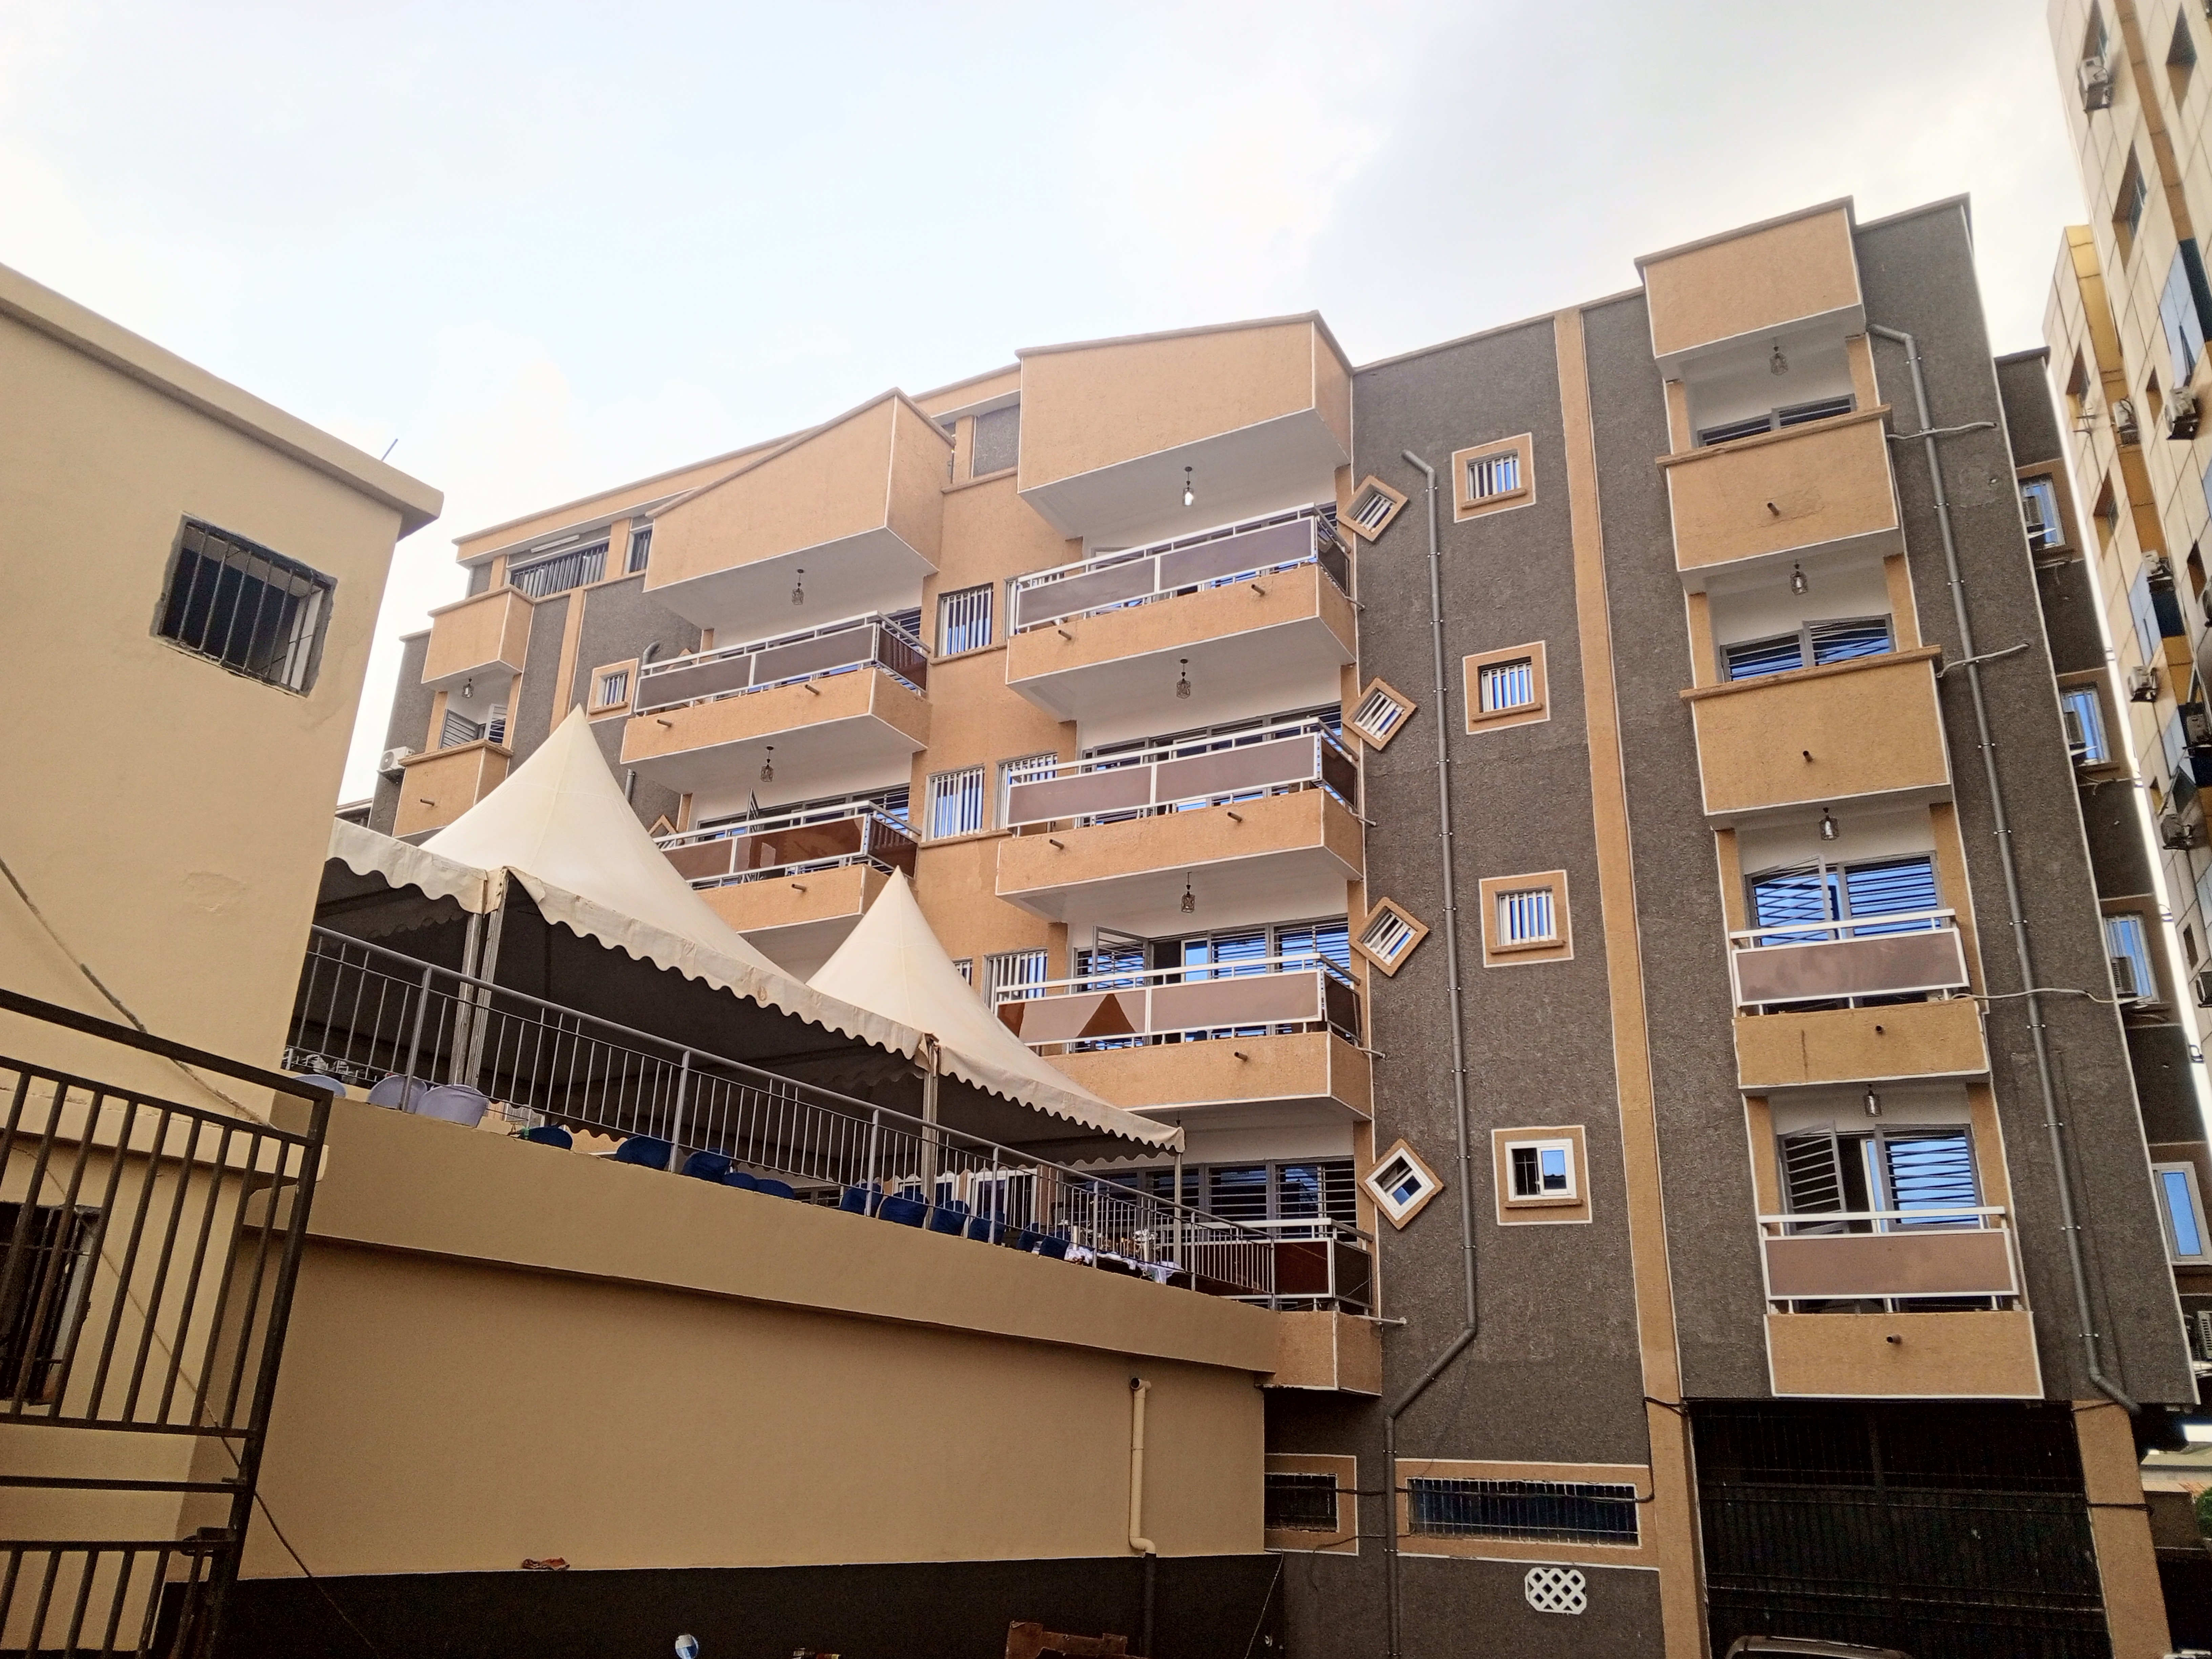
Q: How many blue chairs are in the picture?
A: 11